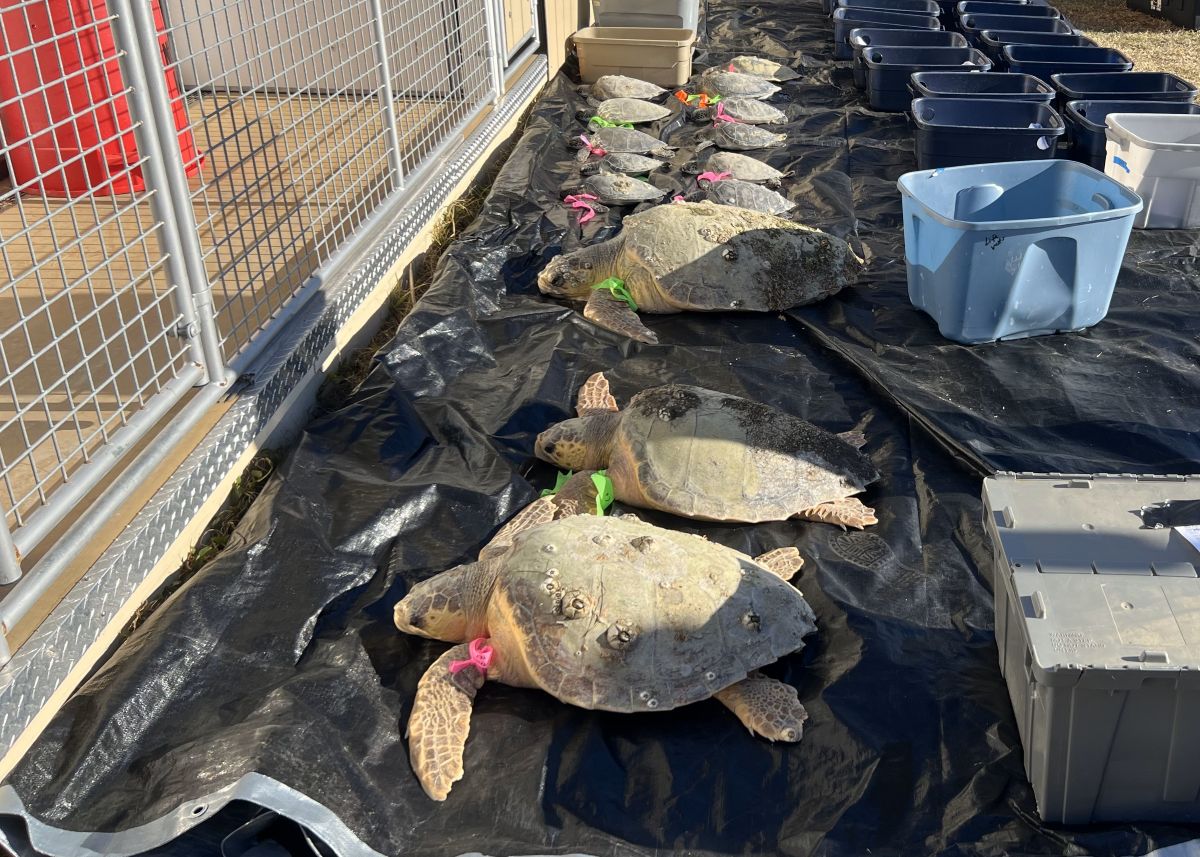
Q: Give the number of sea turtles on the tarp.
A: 14